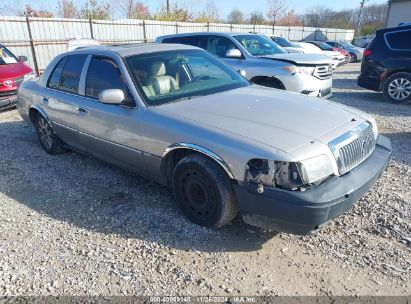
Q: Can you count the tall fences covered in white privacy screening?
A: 1